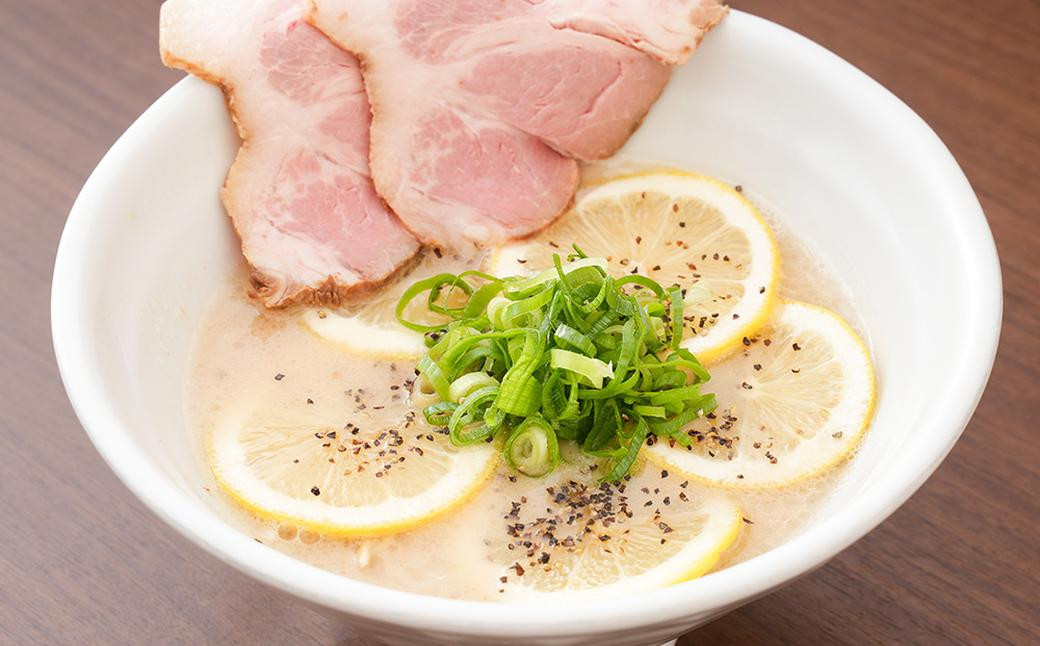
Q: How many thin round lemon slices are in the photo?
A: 5